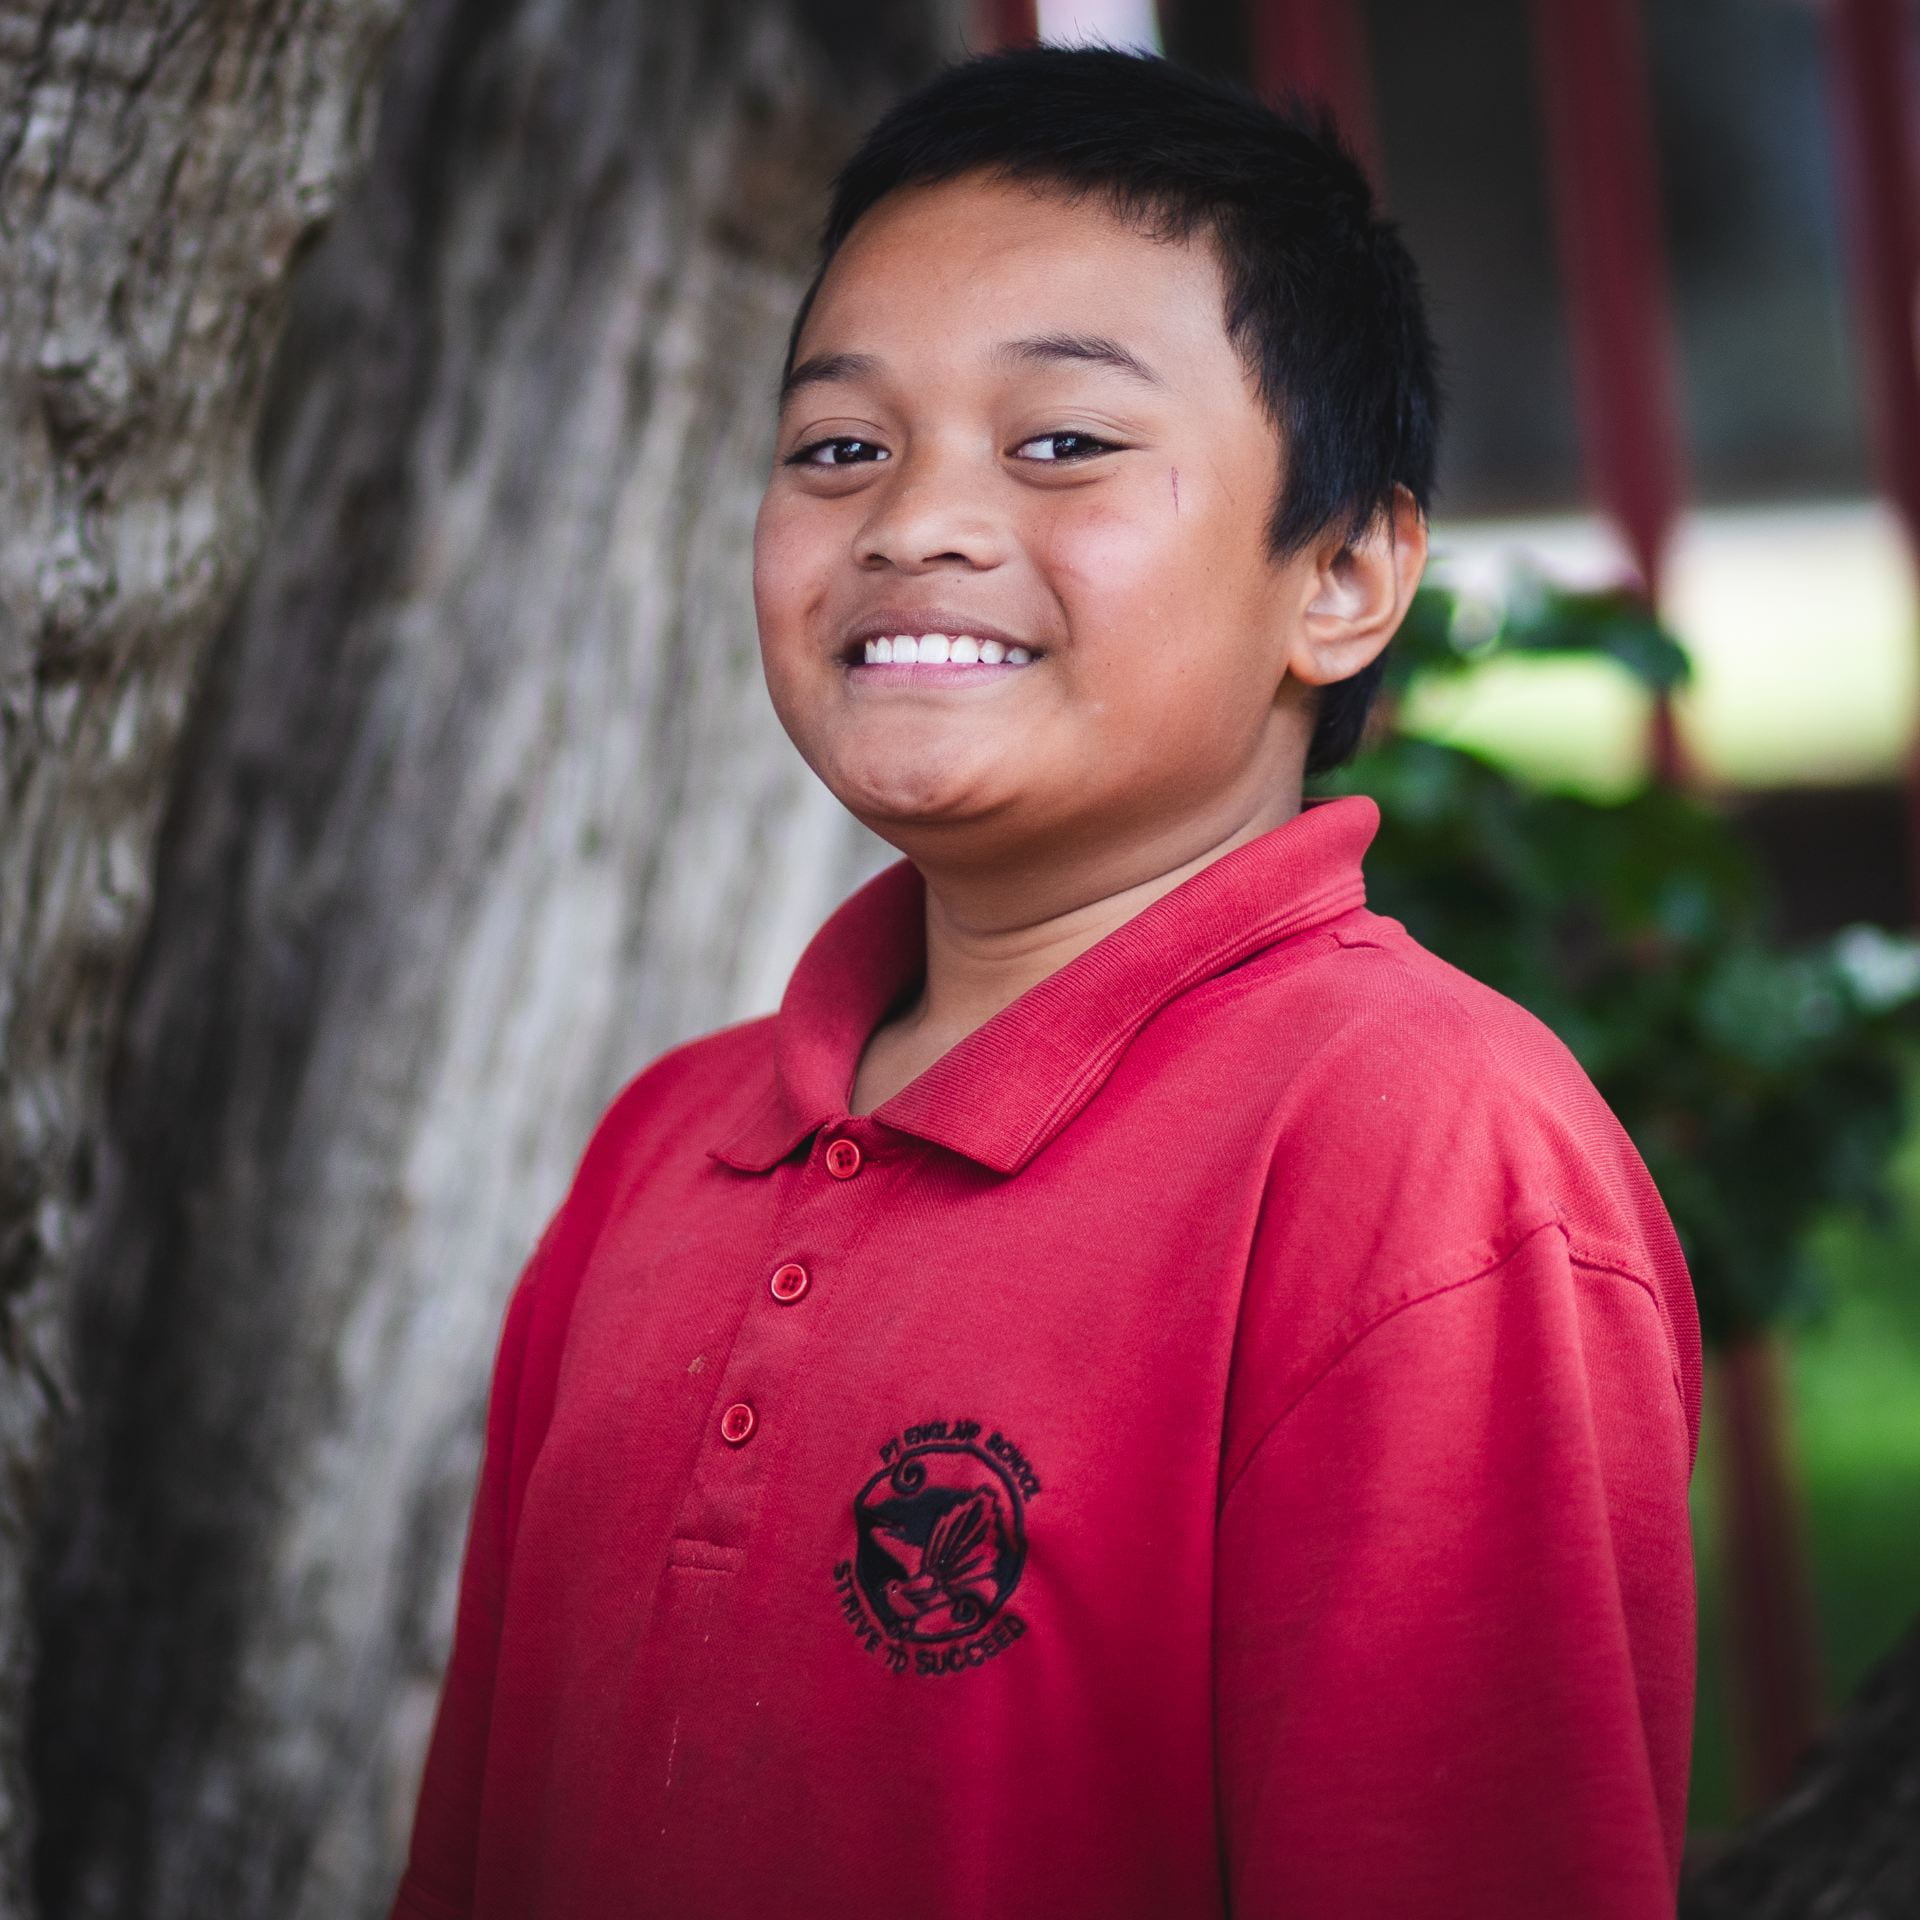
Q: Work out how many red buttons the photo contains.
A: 3